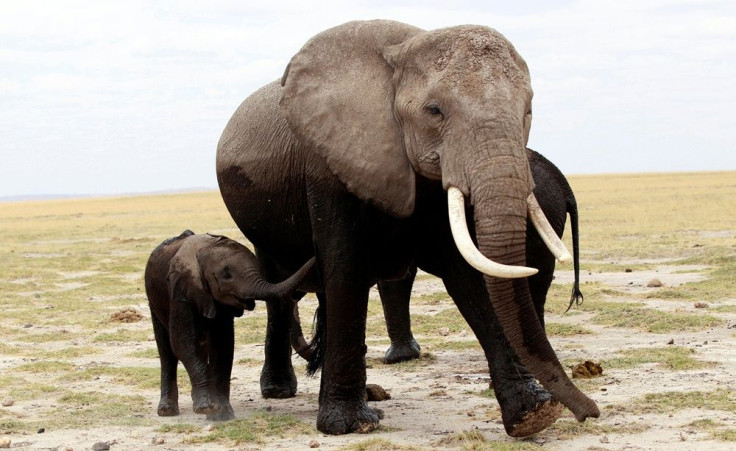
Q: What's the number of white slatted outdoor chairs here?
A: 0